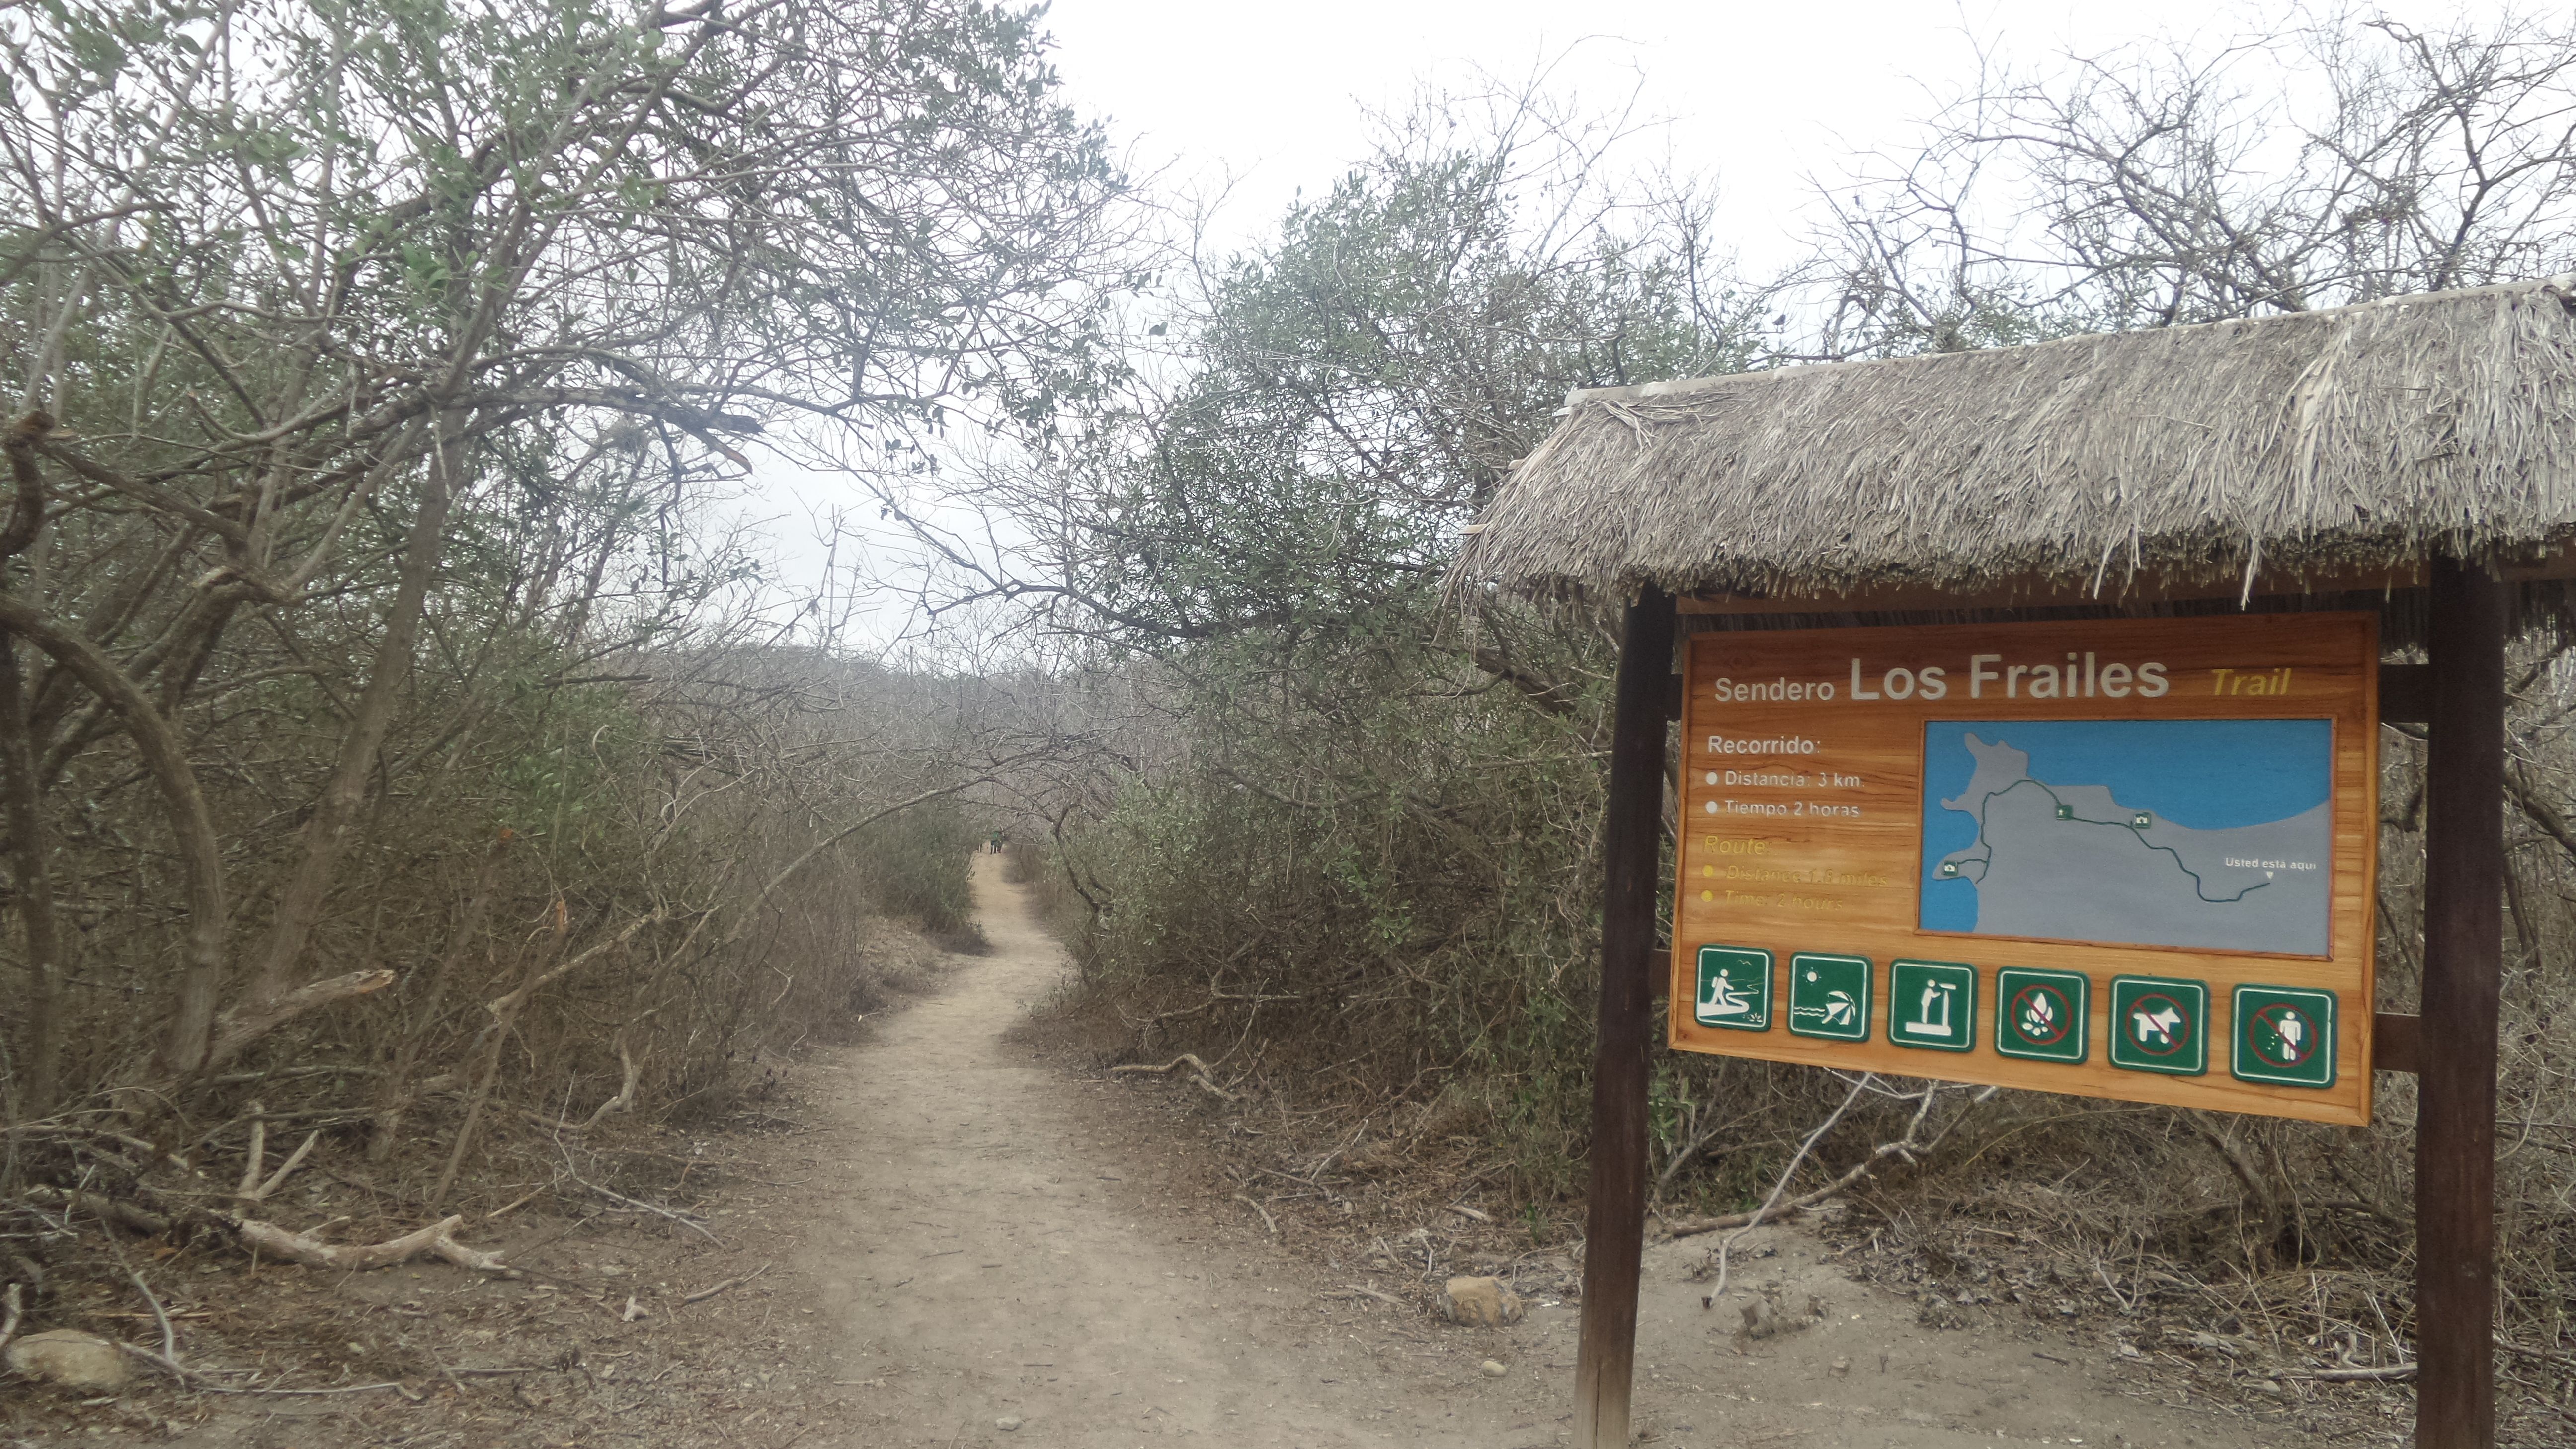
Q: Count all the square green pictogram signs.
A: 6